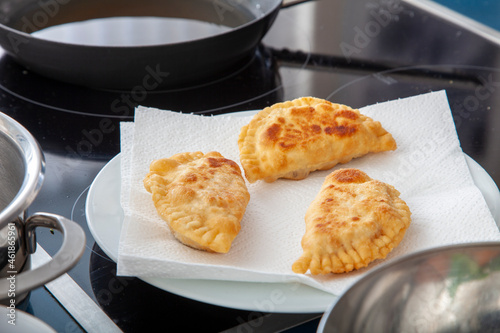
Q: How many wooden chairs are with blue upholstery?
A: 0